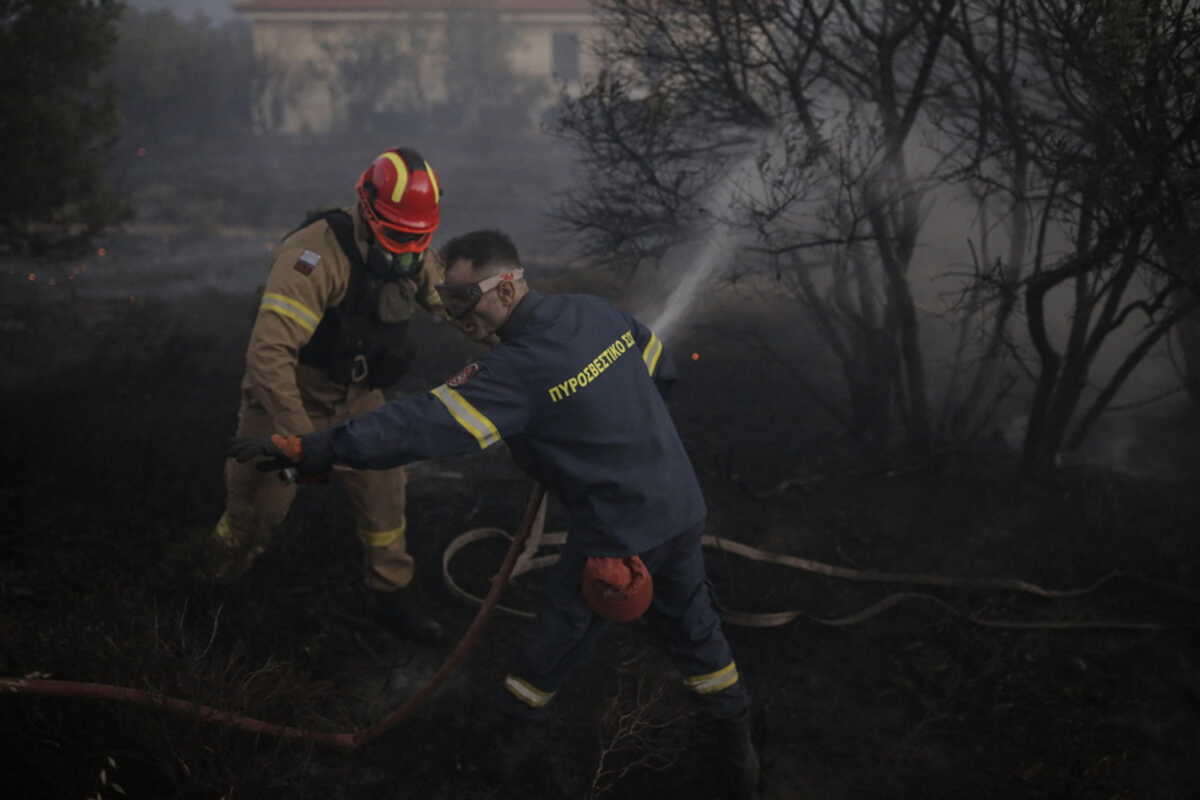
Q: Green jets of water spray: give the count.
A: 0